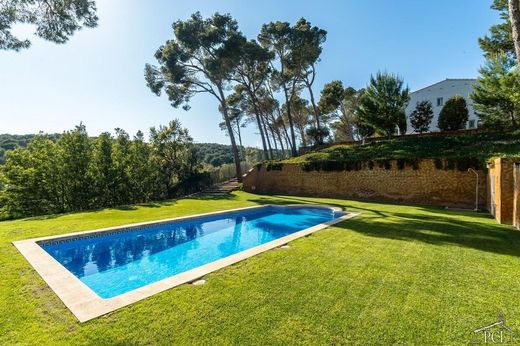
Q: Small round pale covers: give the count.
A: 2